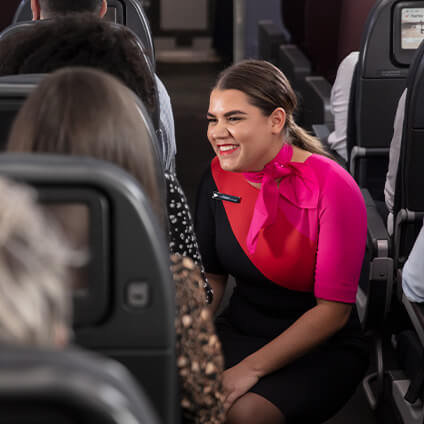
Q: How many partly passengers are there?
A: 7